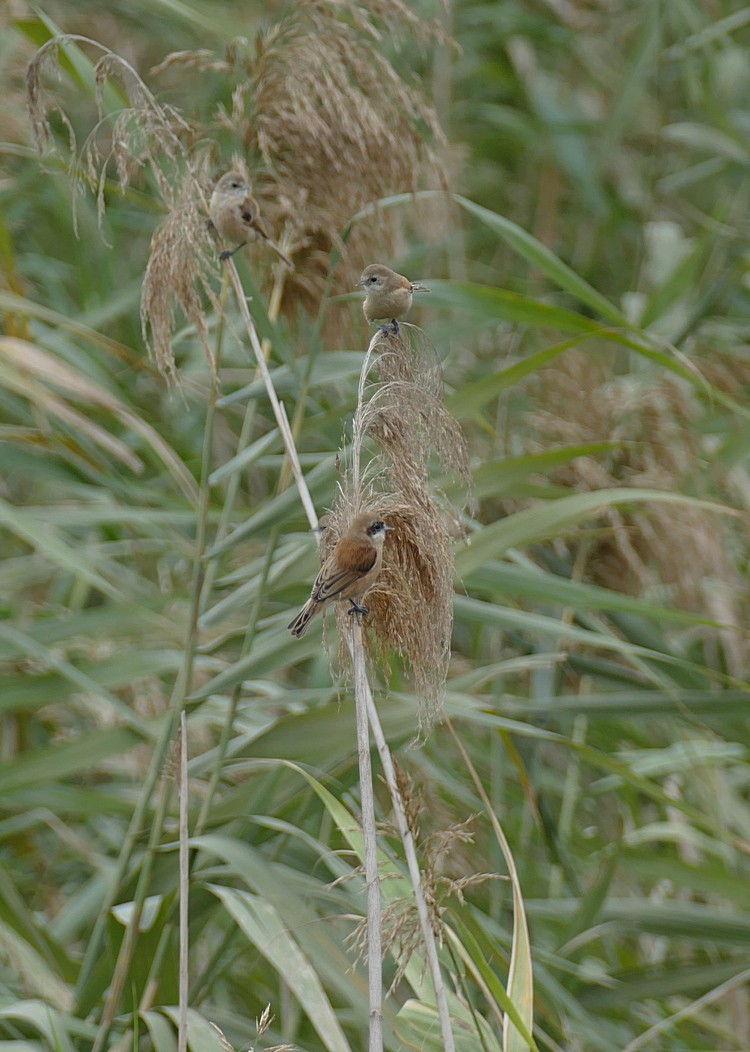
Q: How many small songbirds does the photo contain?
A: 3